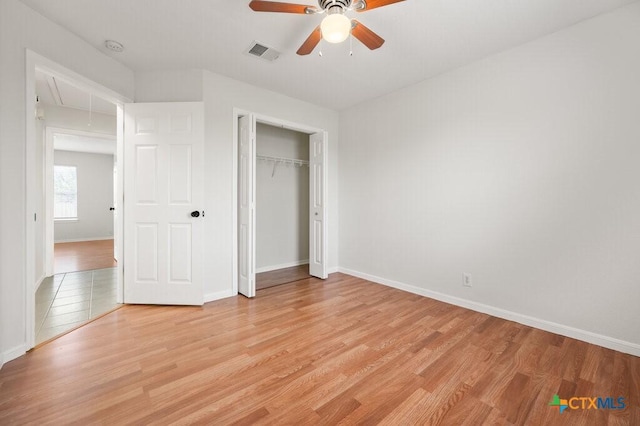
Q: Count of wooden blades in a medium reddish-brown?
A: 4